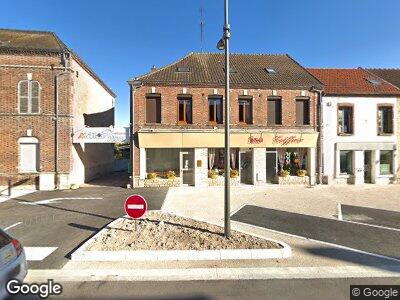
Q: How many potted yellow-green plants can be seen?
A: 6